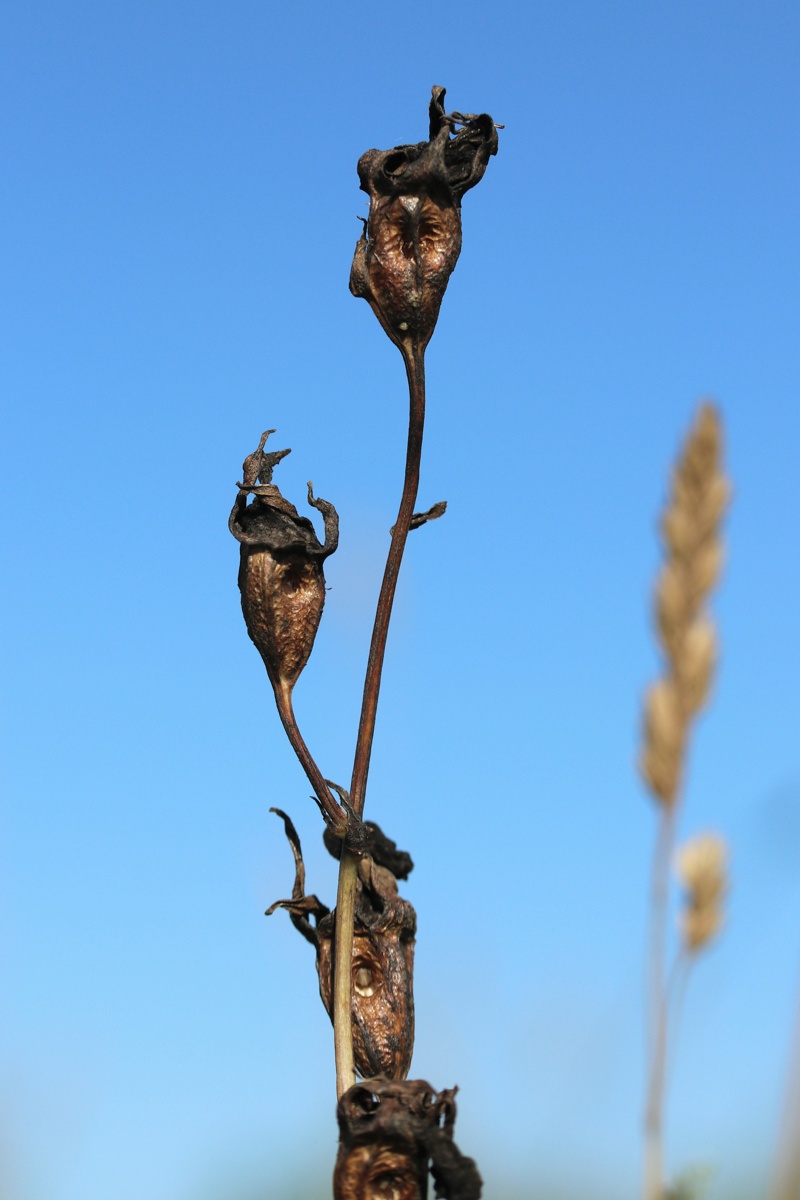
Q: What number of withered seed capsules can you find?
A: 4